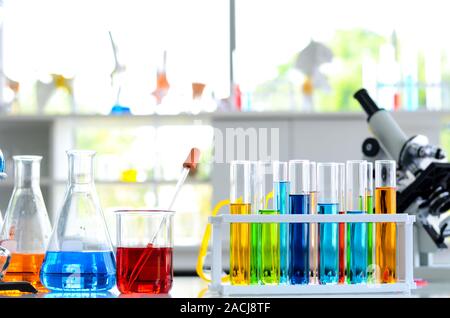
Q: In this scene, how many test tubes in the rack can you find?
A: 11